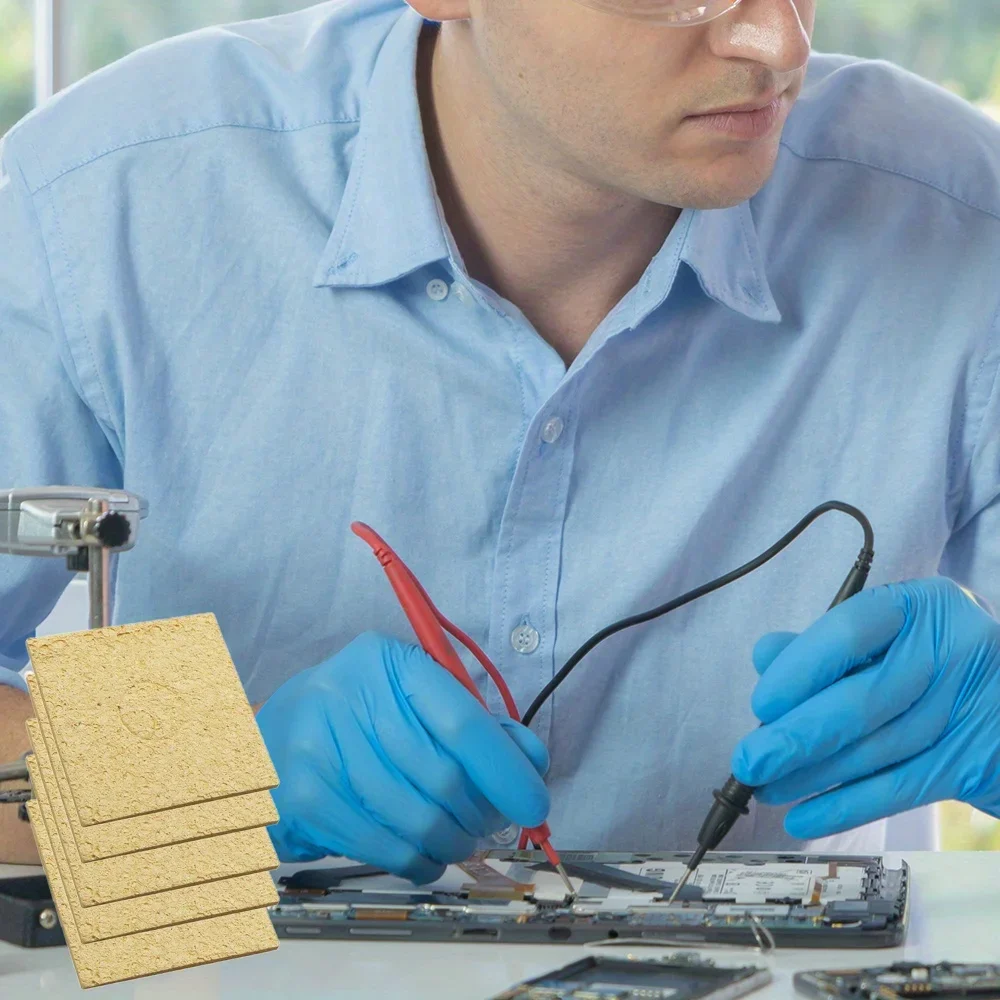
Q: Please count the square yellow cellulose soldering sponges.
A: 5